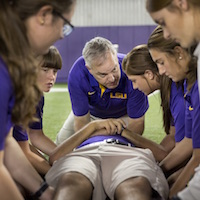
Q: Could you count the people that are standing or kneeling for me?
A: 6